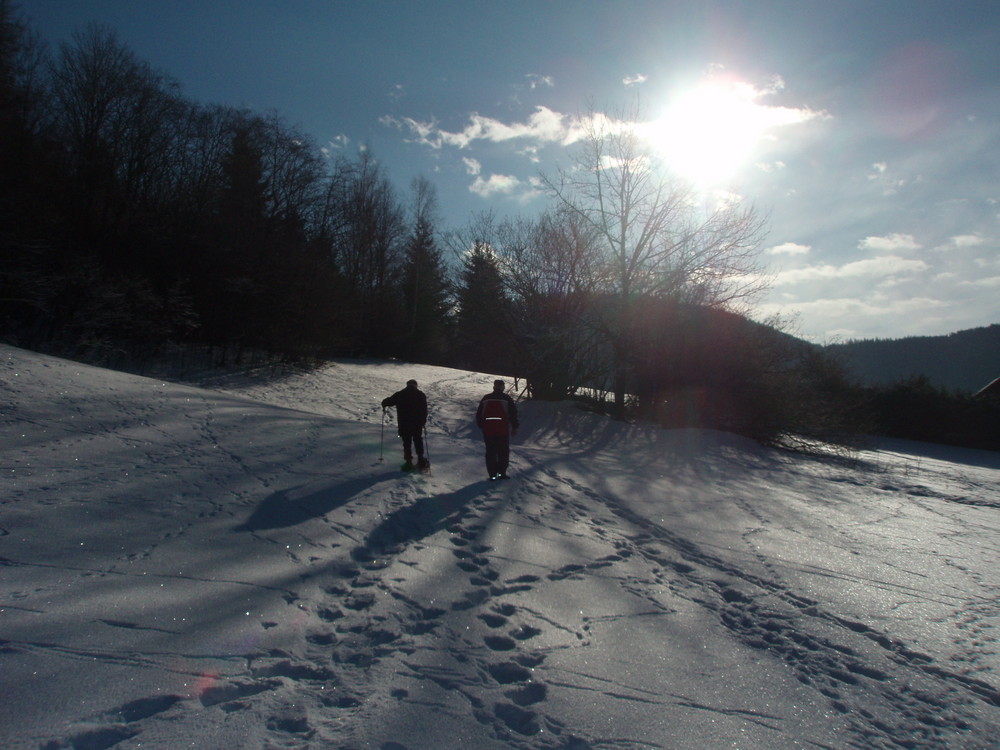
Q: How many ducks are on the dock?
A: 0